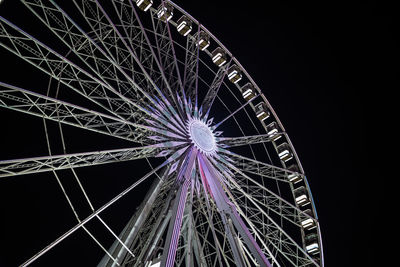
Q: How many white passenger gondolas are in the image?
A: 14